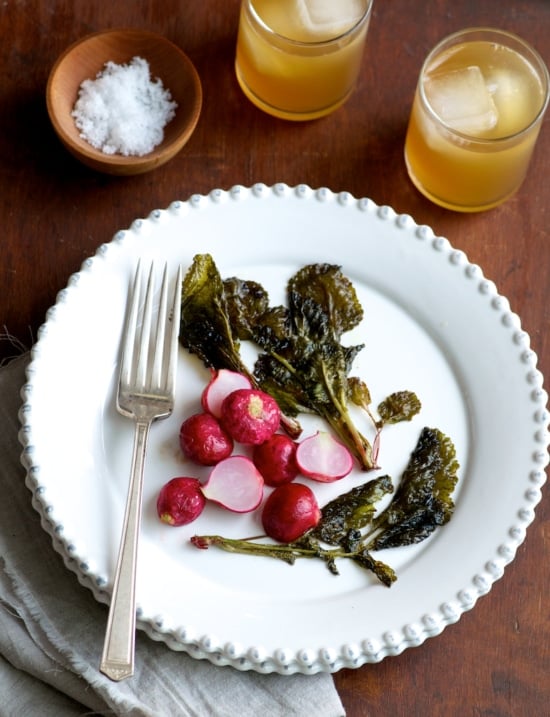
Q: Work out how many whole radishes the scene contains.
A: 5